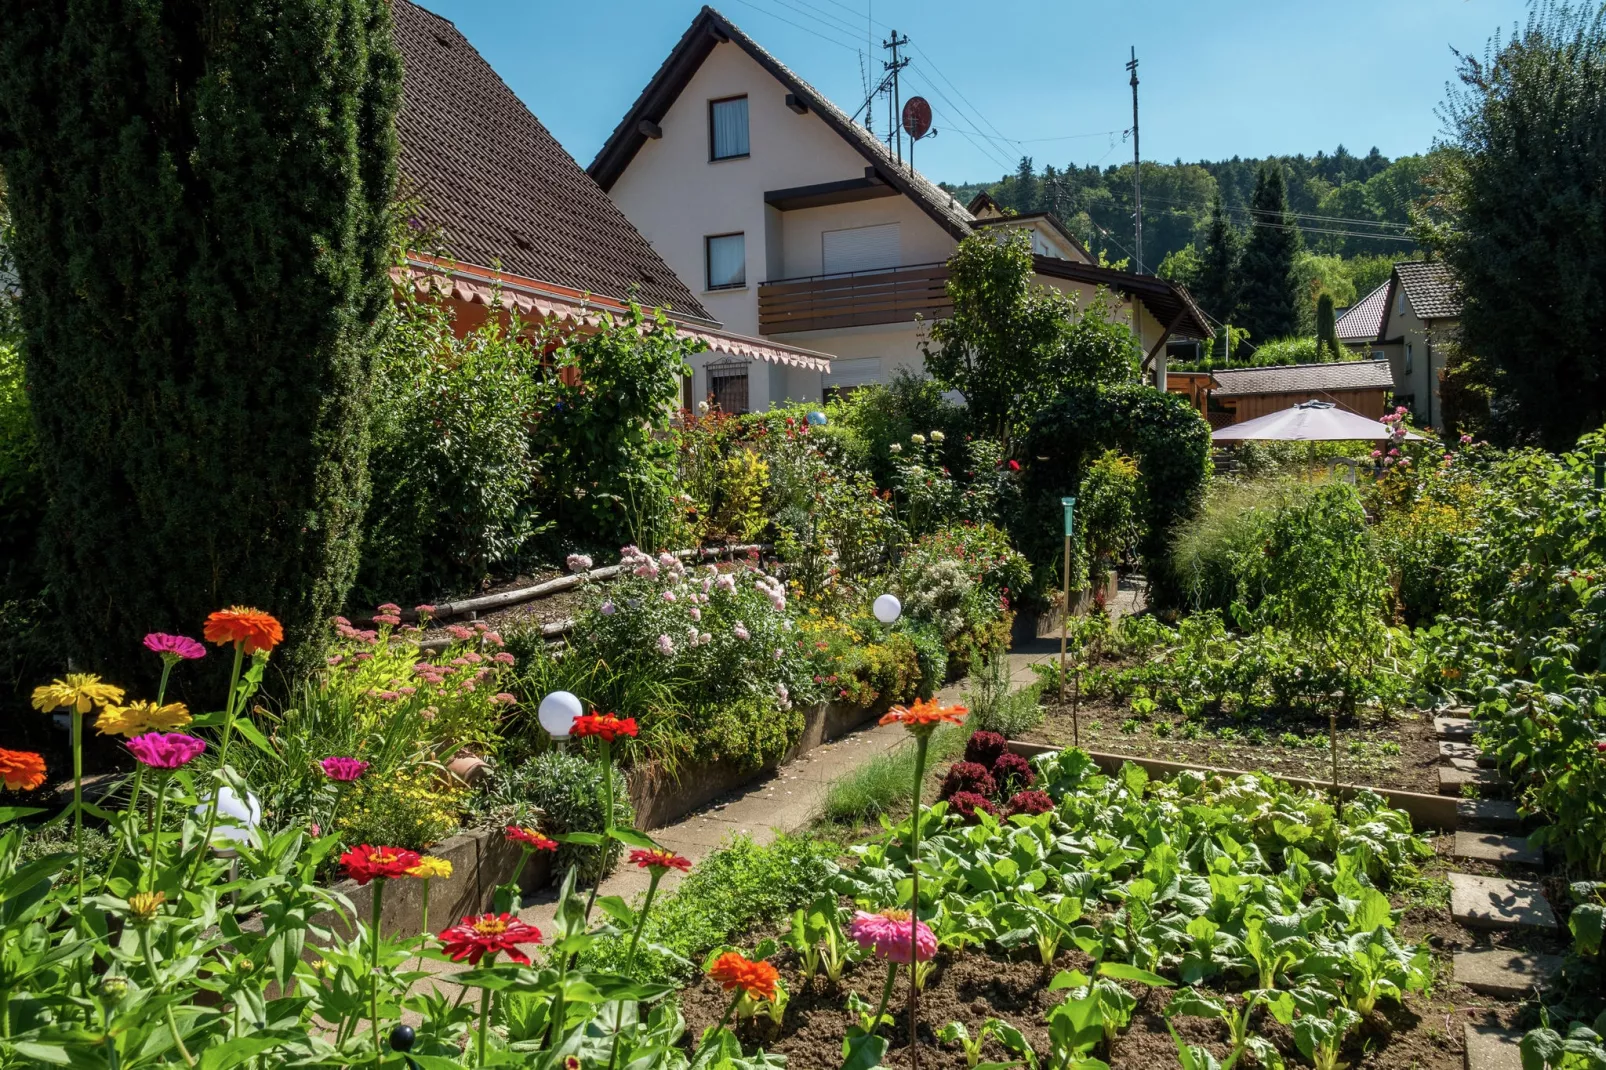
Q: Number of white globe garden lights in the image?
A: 3